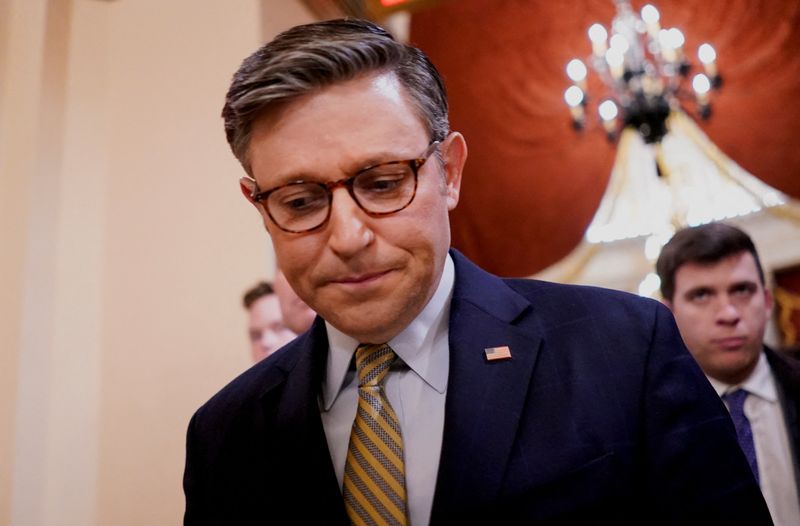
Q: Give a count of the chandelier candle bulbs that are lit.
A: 11